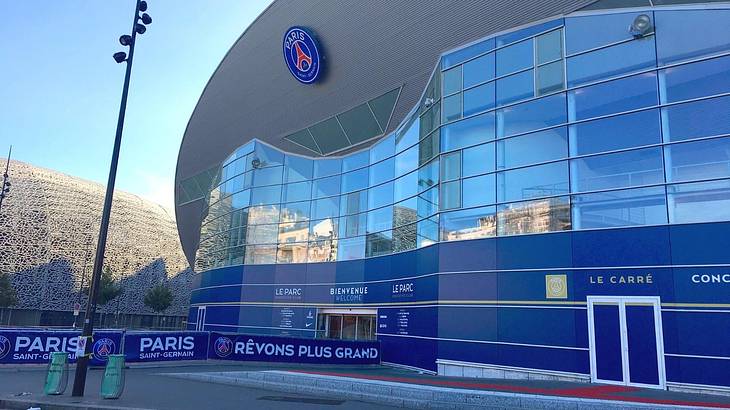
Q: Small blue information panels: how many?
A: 2